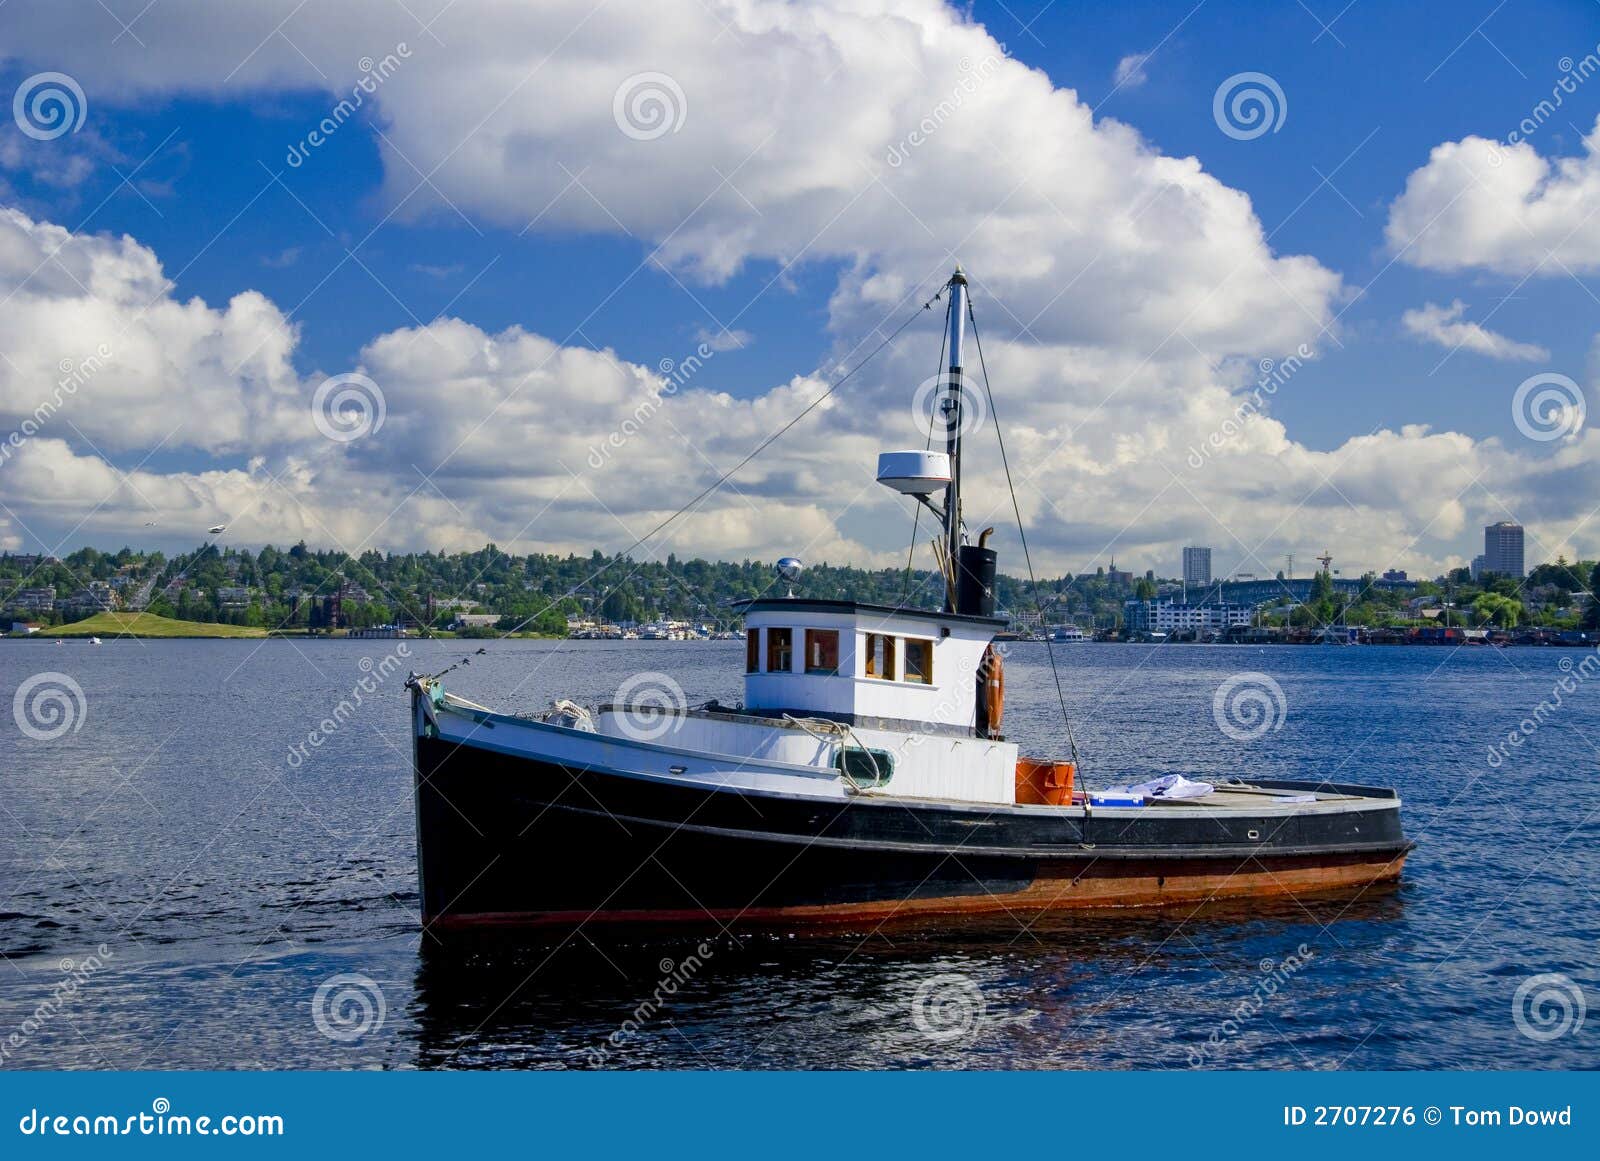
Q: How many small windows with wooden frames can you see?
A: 5